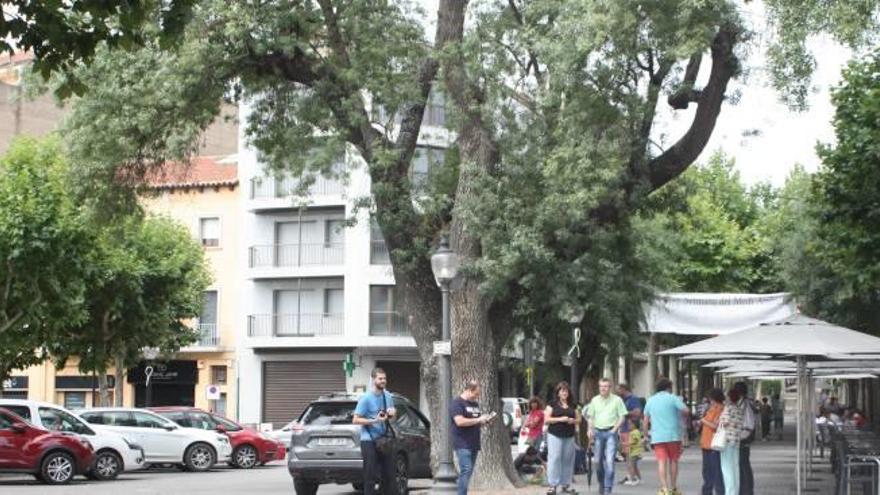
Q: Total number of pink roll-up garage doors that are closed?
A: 0